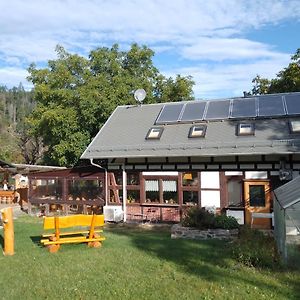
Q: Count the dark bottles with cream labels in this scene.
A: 0